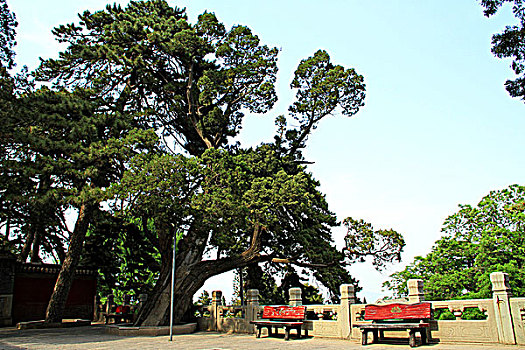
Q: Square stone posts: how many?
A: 6